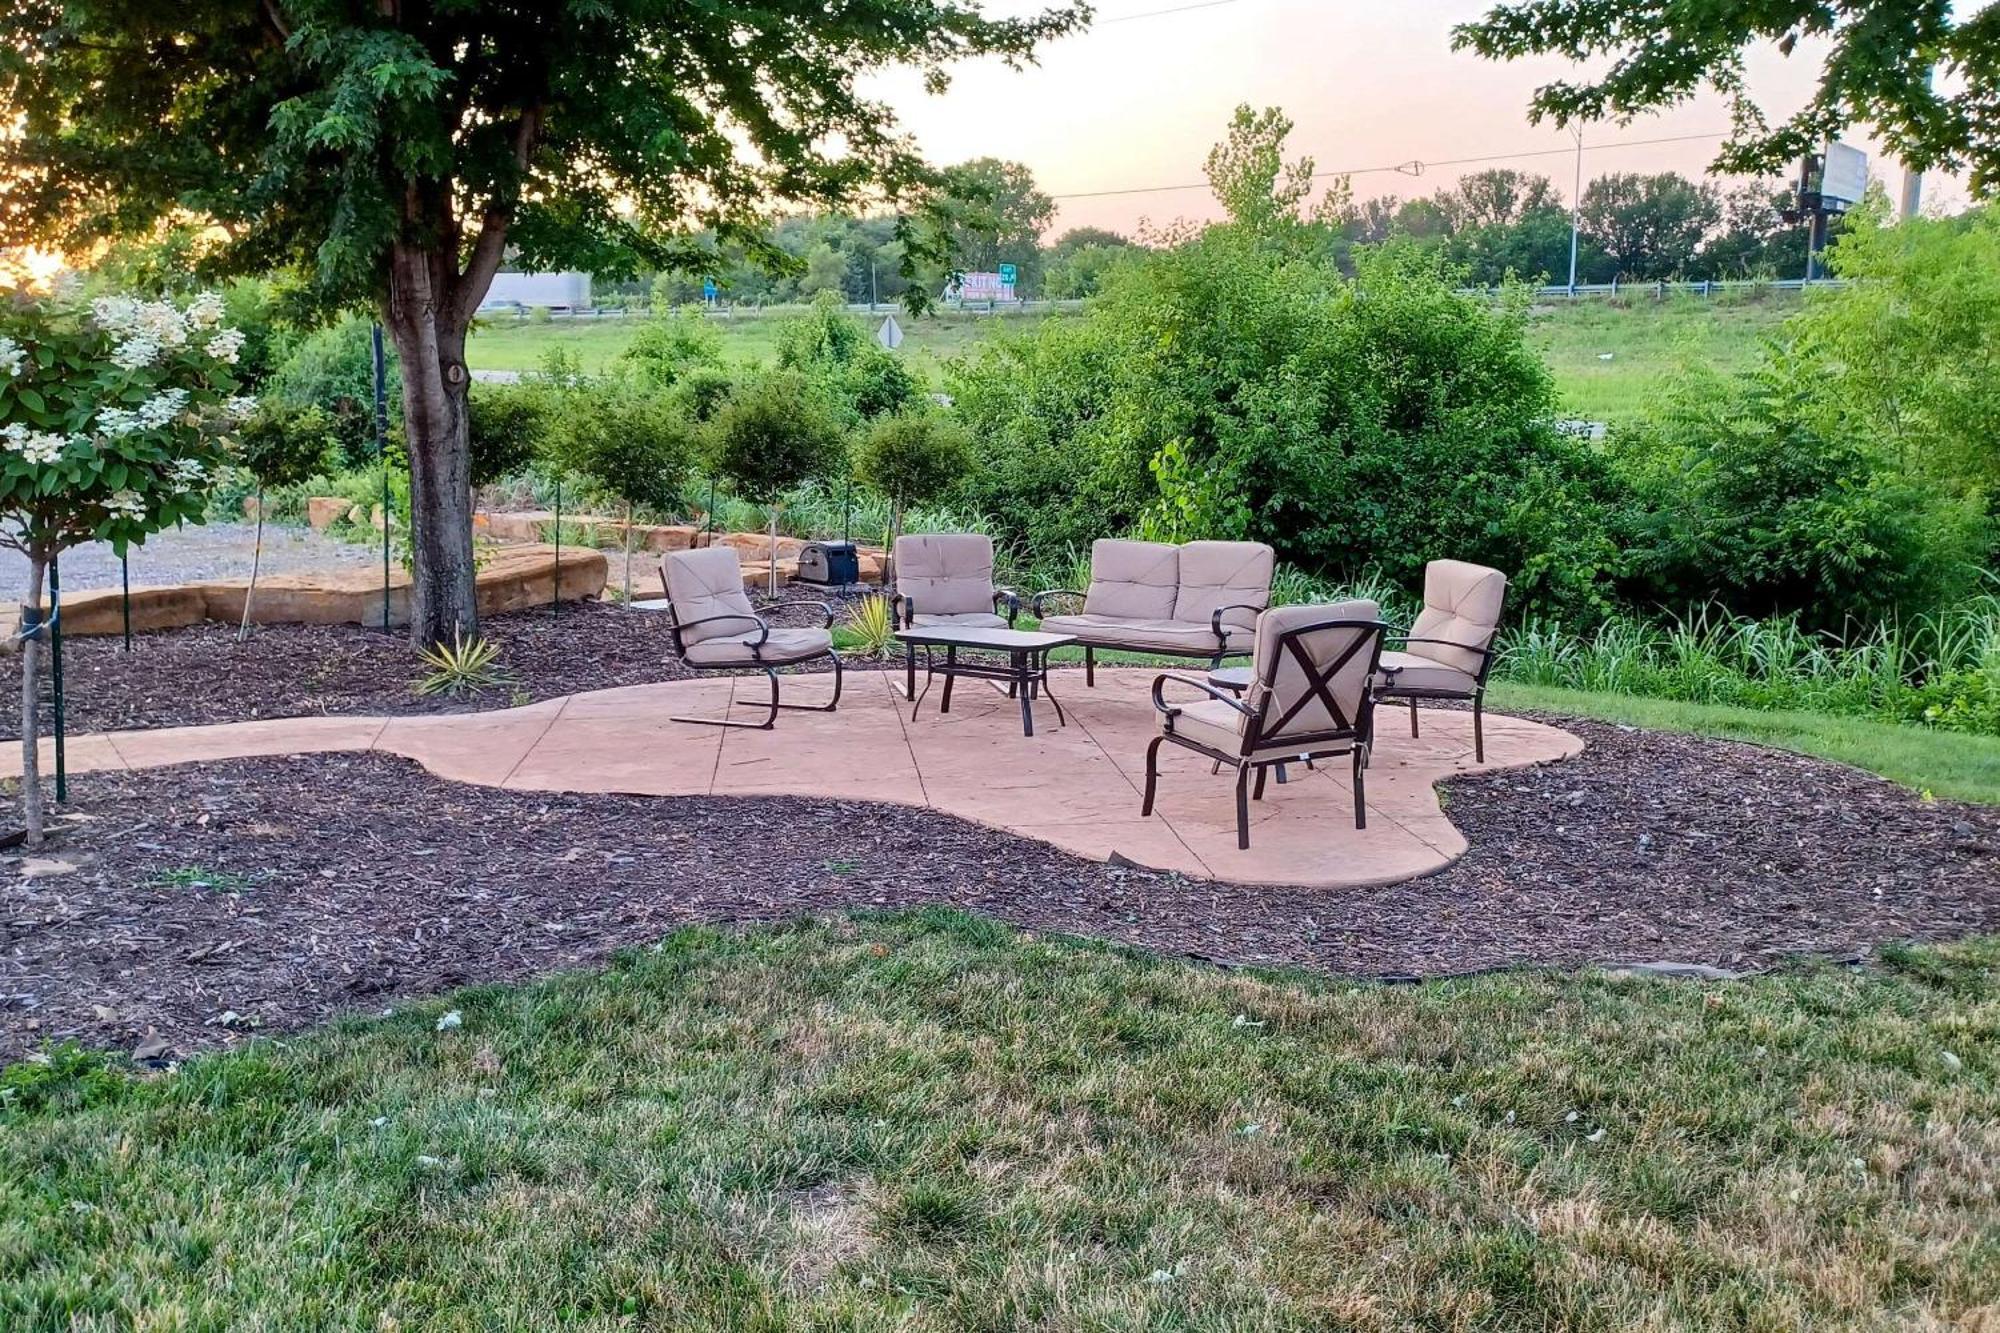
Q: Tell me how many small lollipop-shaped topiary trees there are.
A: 5